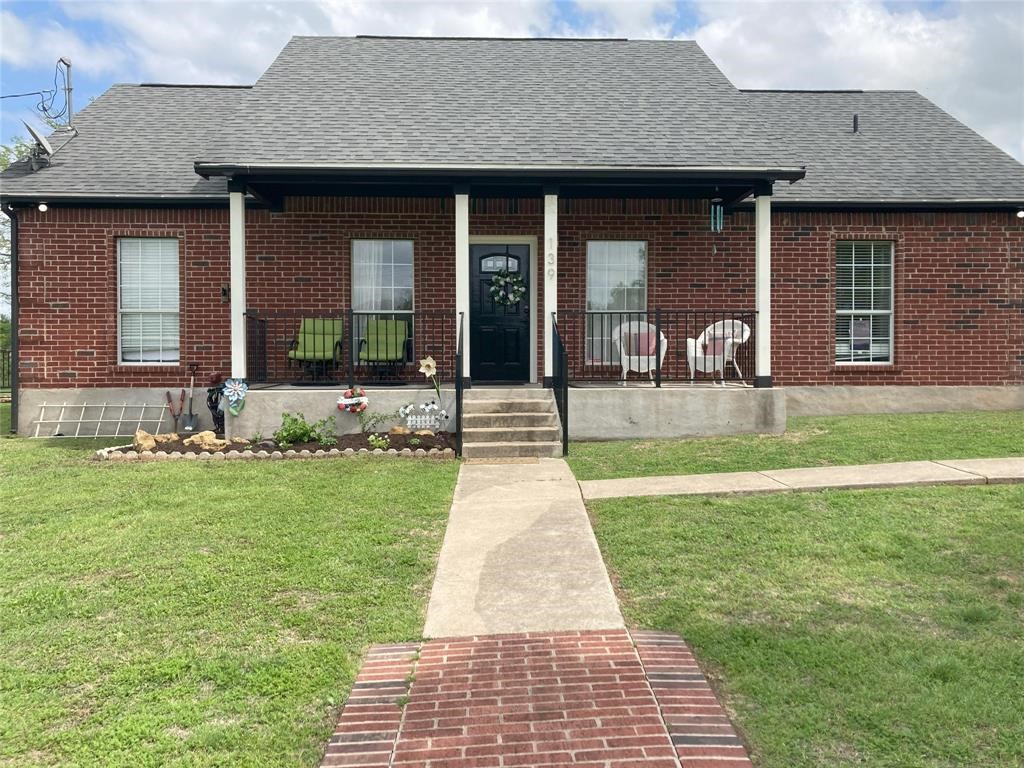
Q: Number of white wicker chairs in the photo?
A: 2